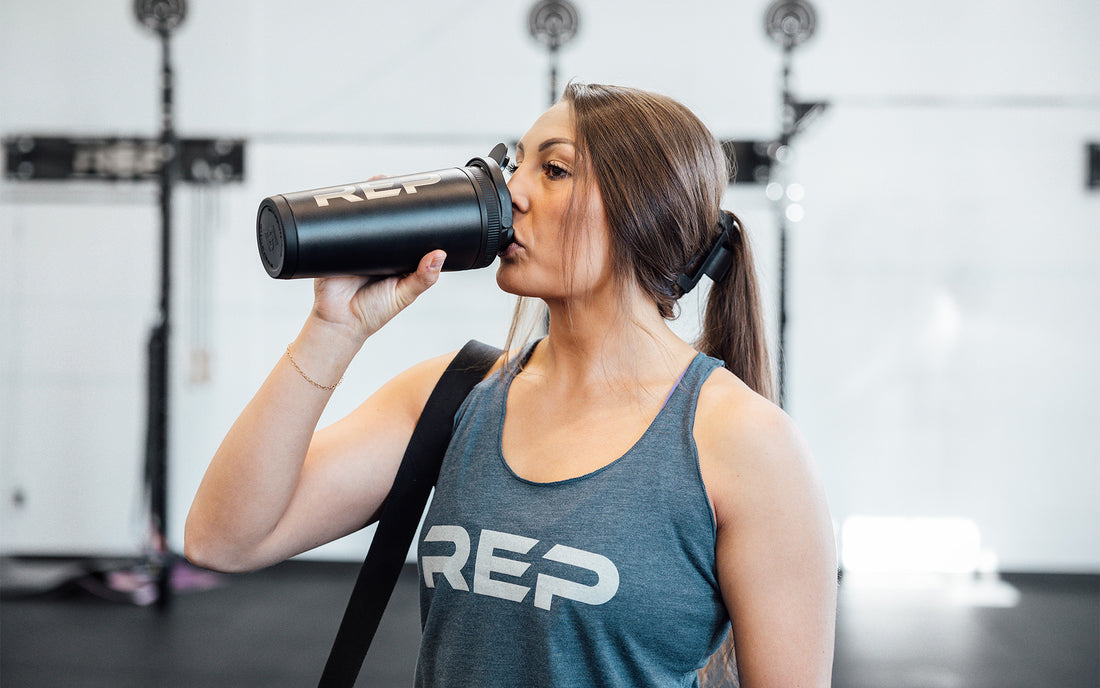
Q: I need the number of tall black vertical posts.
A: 3